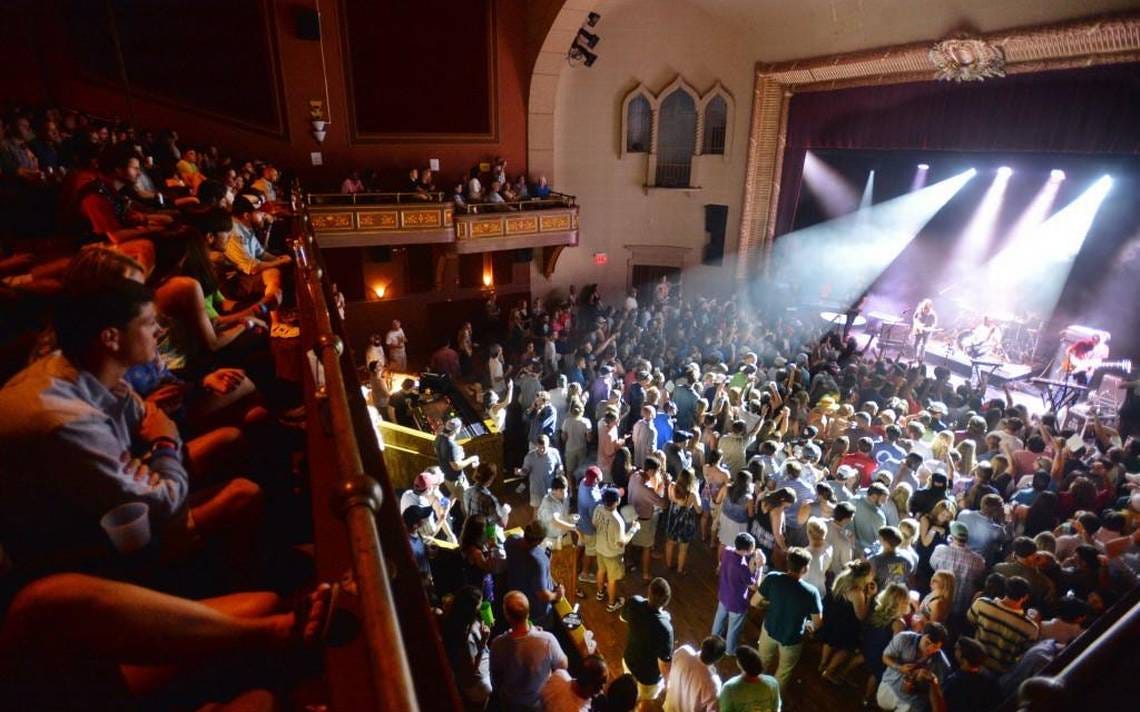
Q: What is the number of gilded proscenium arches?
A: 1